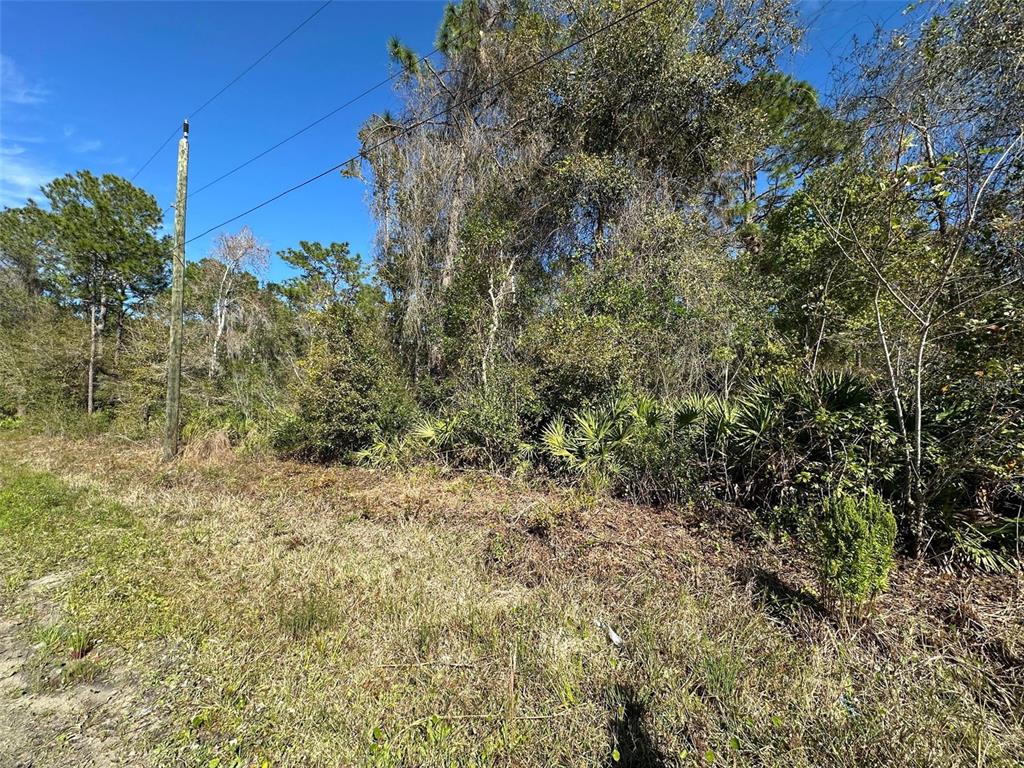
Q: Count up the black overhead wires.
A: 3